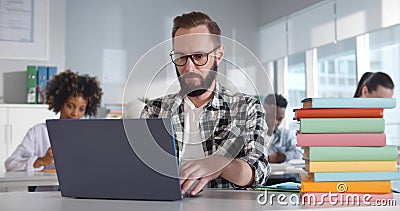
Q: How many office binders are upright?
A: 3